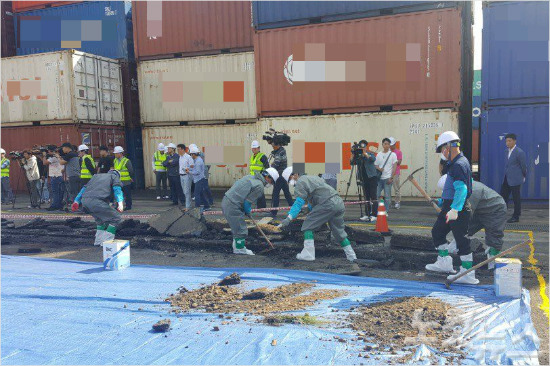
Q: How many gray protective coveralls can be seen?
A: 4